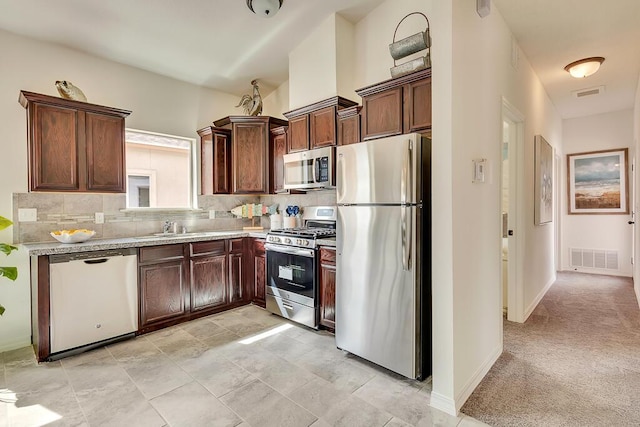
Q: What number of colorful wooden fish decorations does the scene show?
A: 1